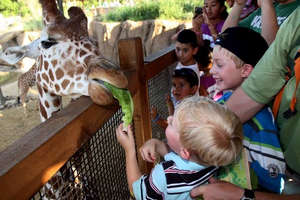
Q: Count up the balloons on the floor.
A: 0